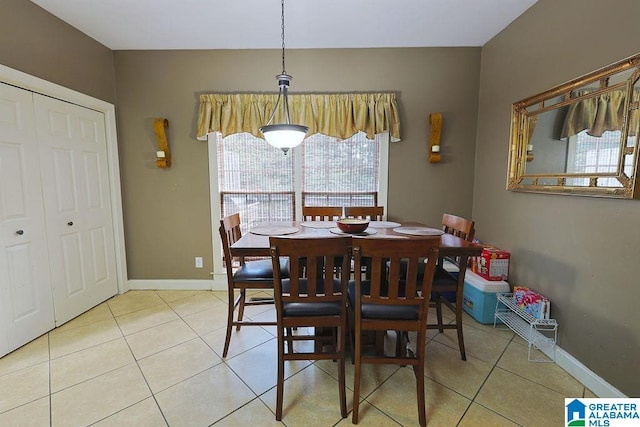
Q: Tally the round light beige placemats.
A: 5